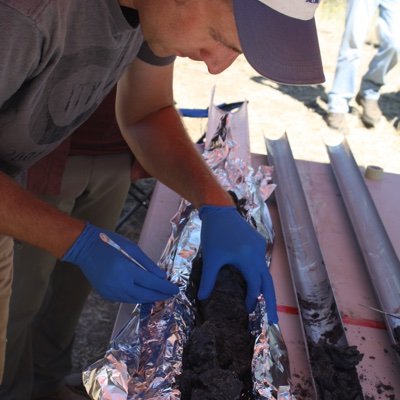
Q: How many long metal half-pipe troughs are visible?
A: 3